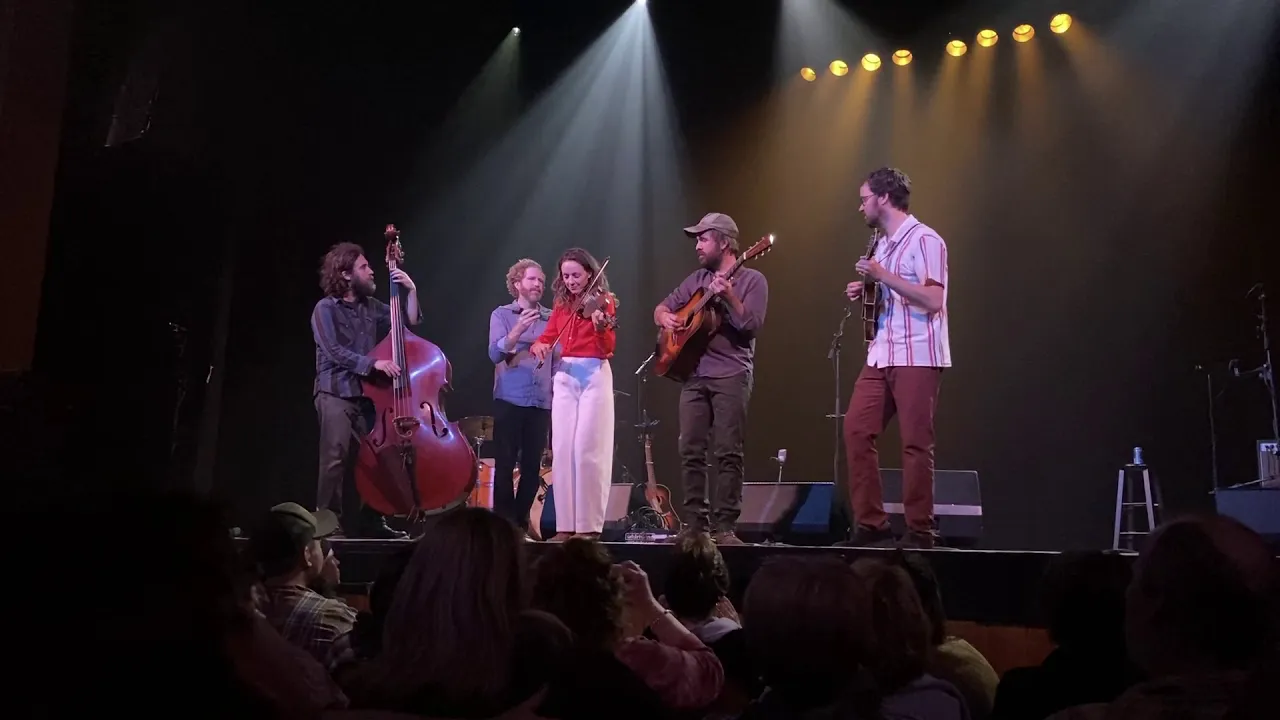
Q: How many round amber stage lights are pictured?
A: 8